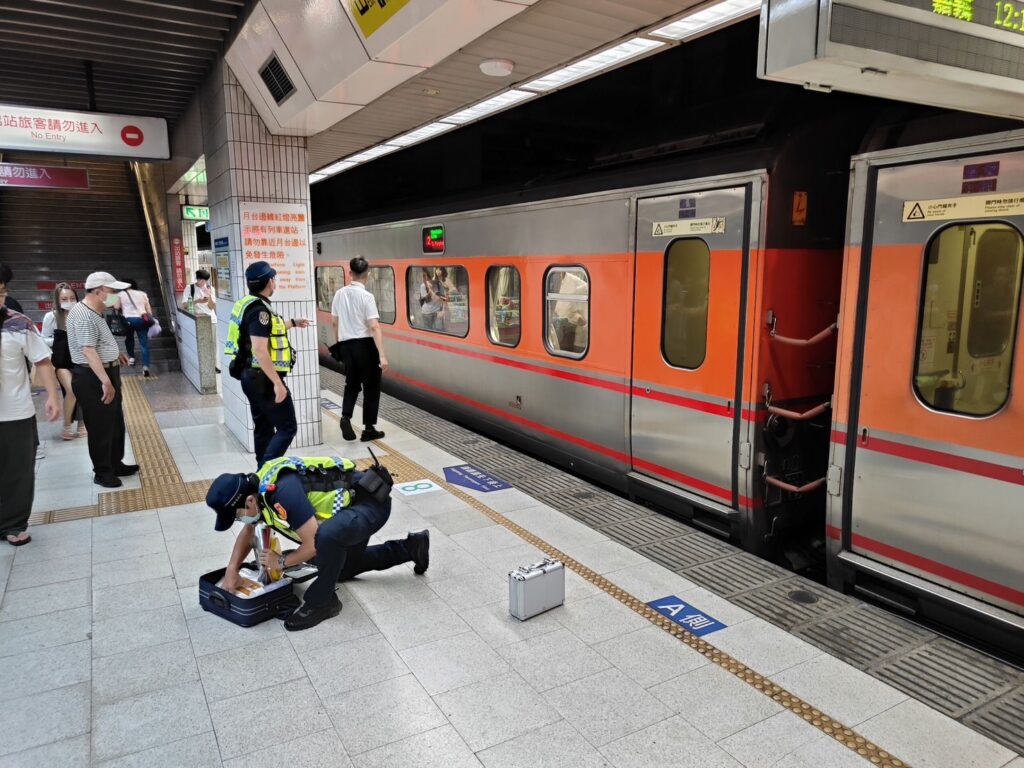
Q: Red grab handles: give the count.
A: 3